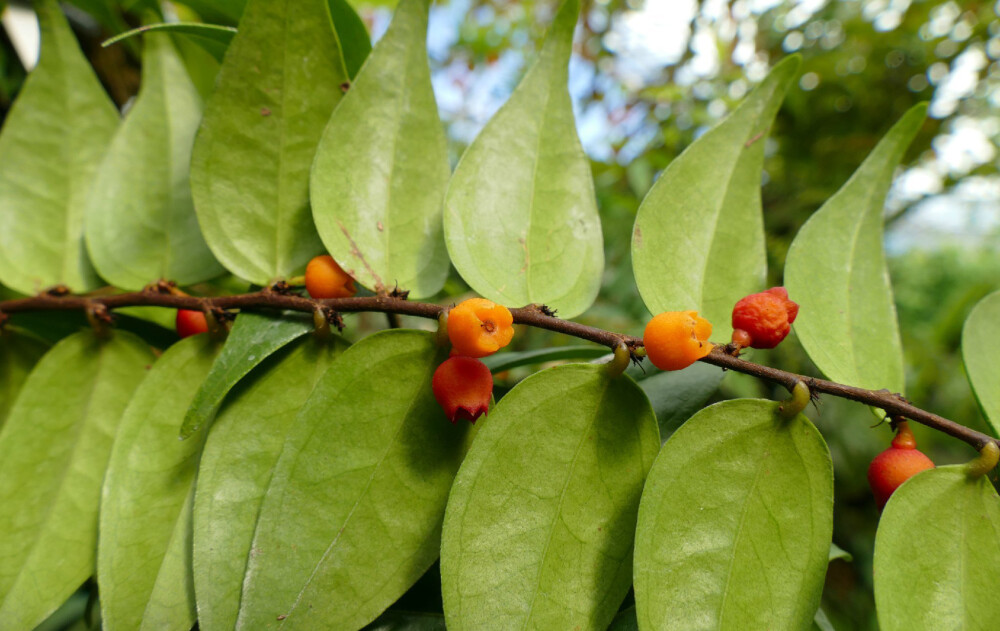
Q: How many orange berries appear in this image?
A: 3